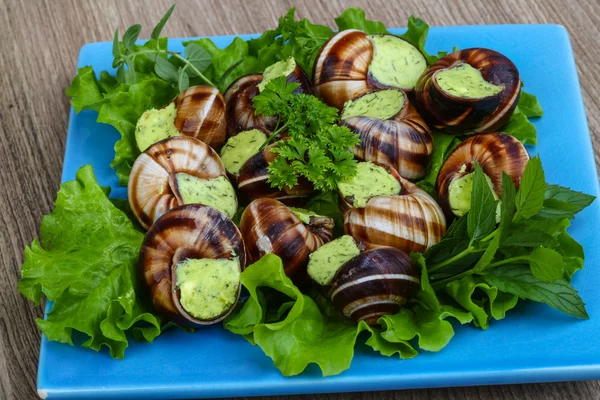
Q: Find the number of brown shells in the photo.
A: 12